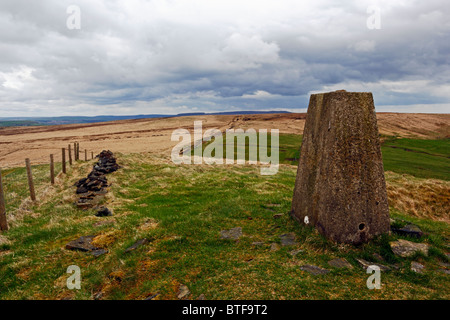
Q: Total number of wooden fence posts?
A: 9